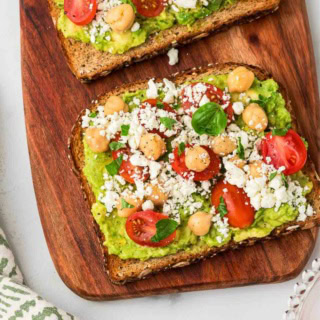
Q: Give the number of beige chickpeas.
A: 13